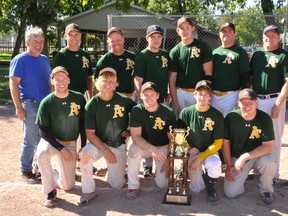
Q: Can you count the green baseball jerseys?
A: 11